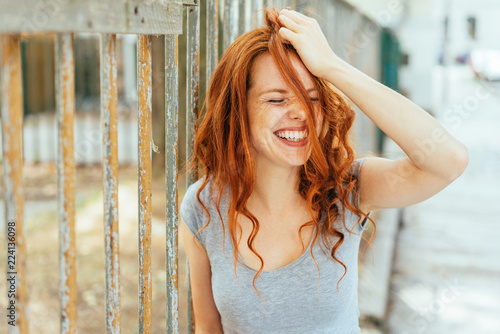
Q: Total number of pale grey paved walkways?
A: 1